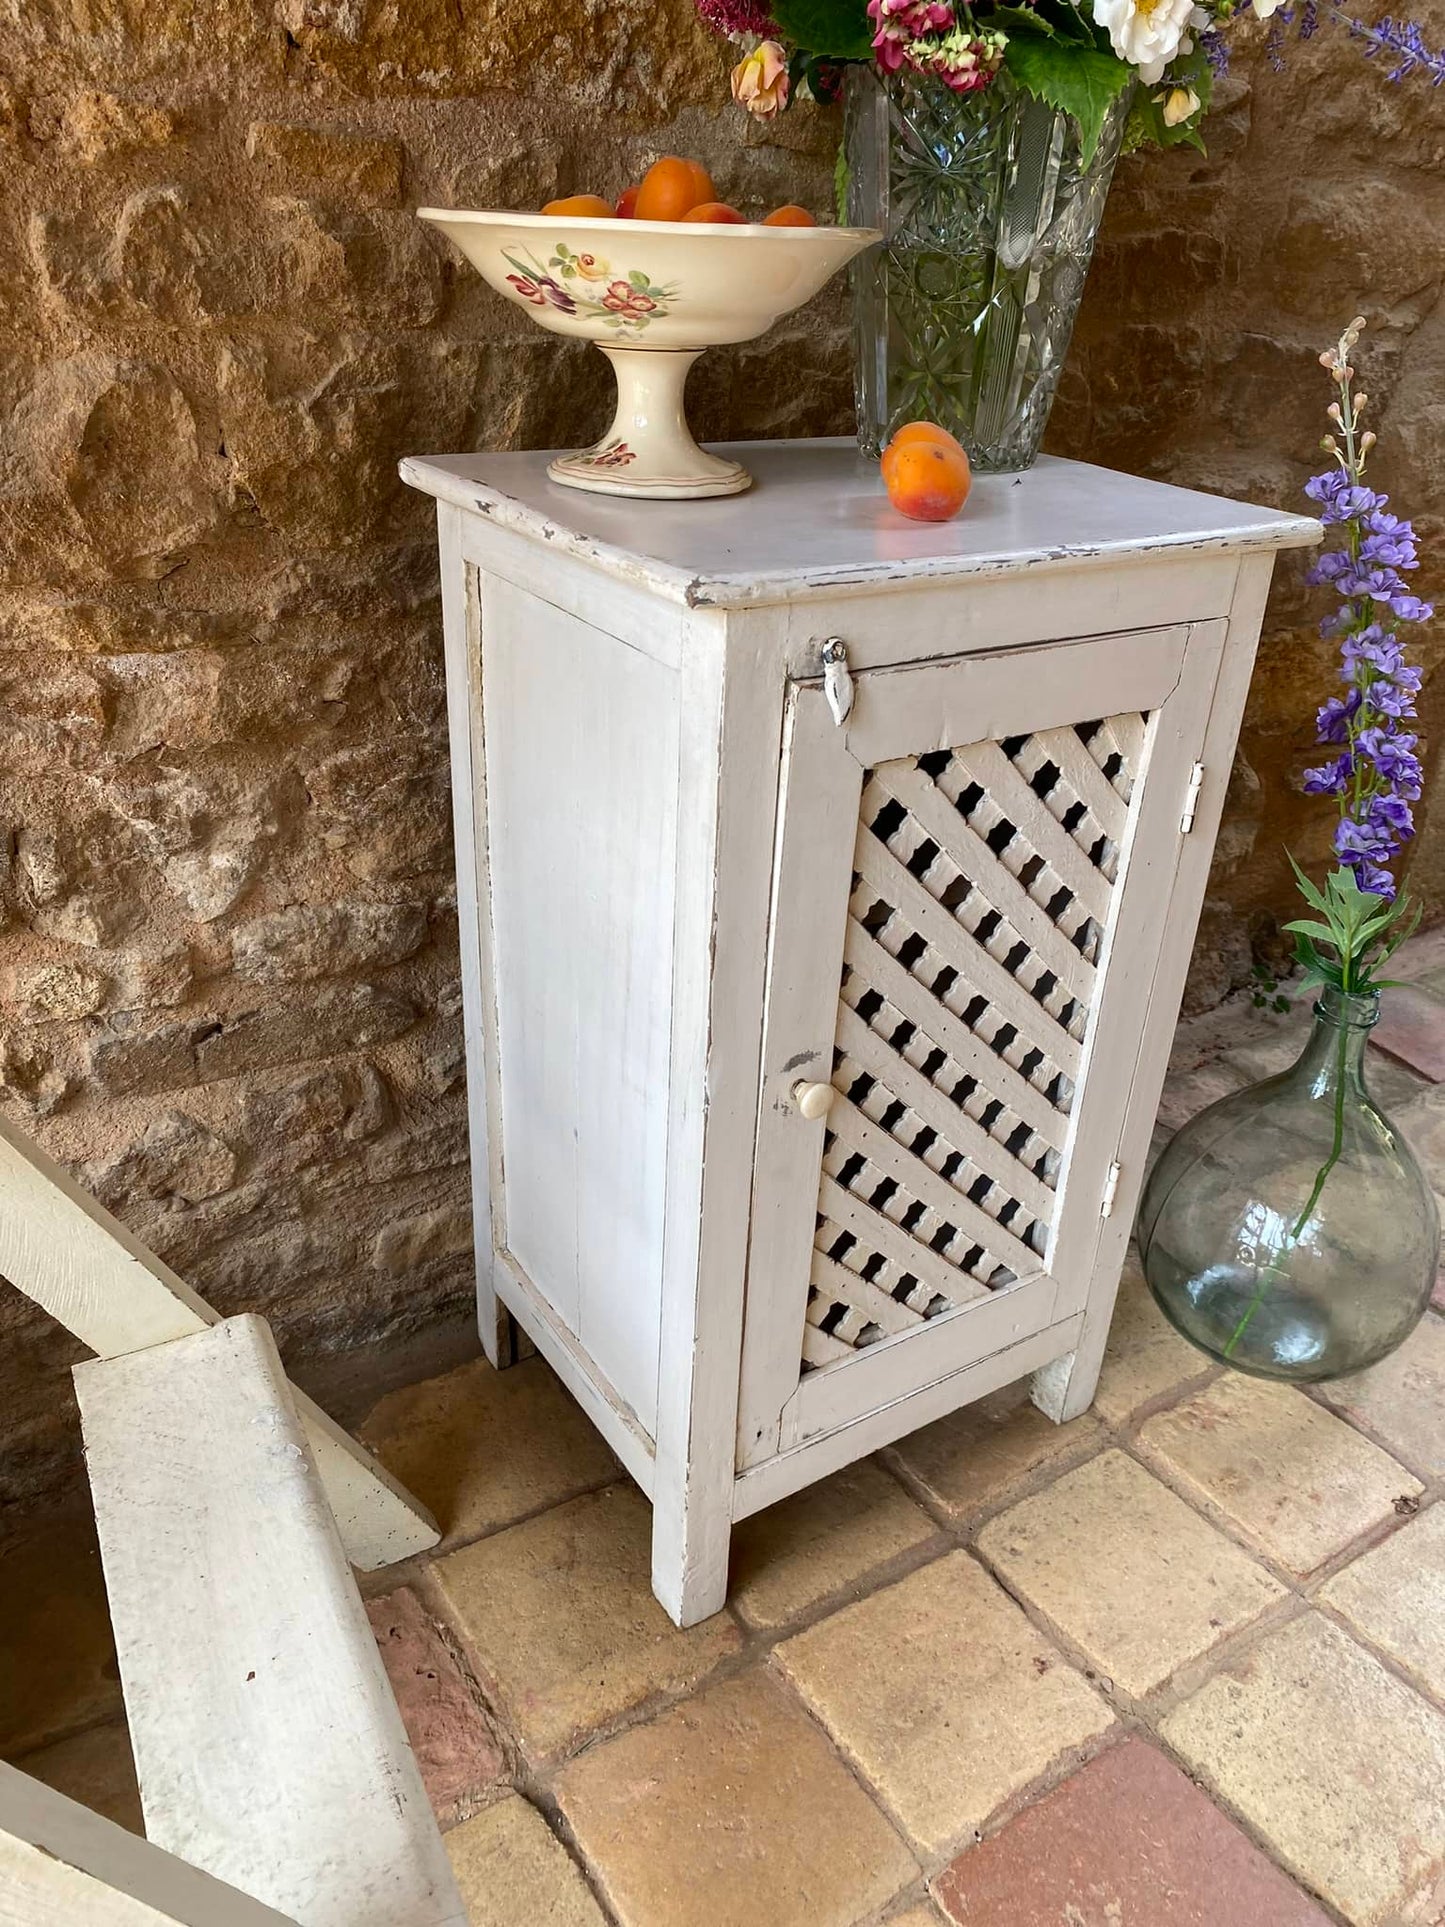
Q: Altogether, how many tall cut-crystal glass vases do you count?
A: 1